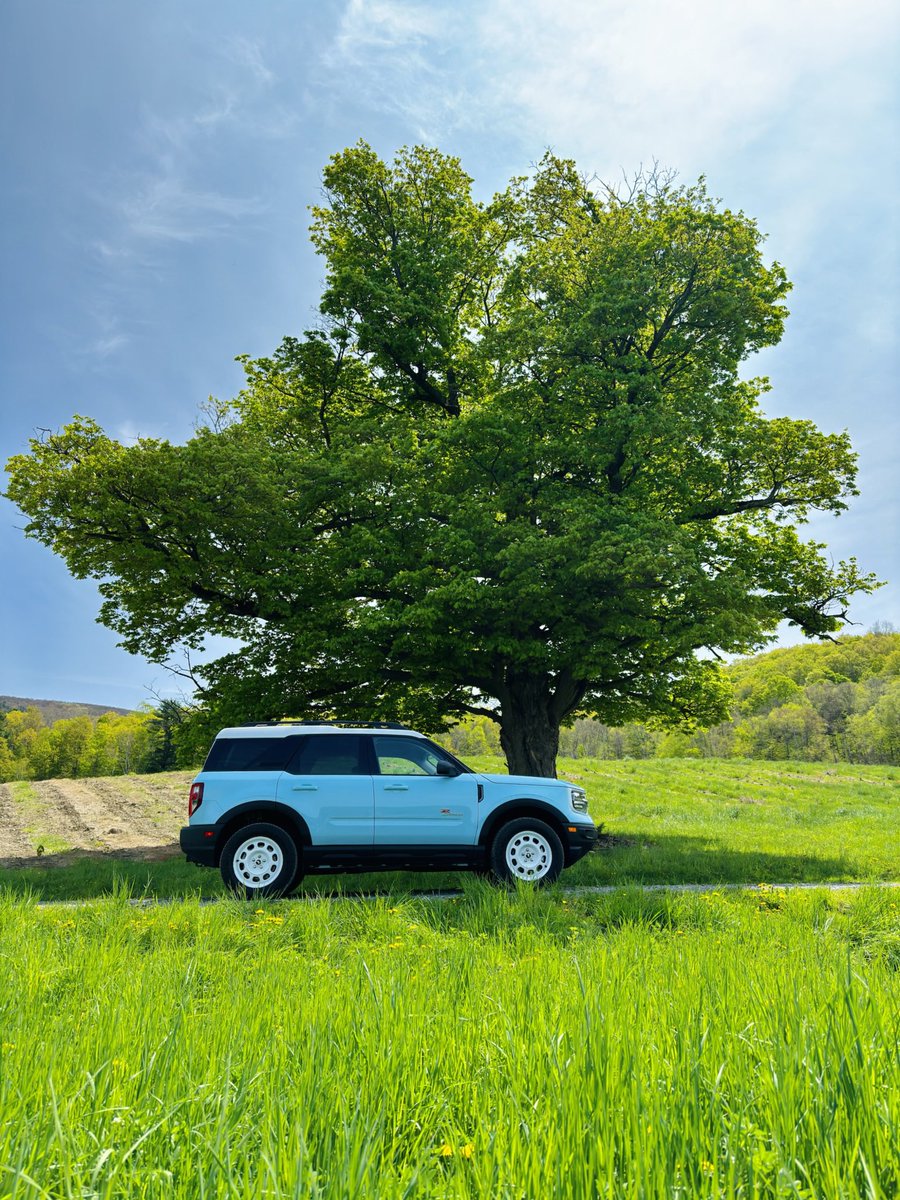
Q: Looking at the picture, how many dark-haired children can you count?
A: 0